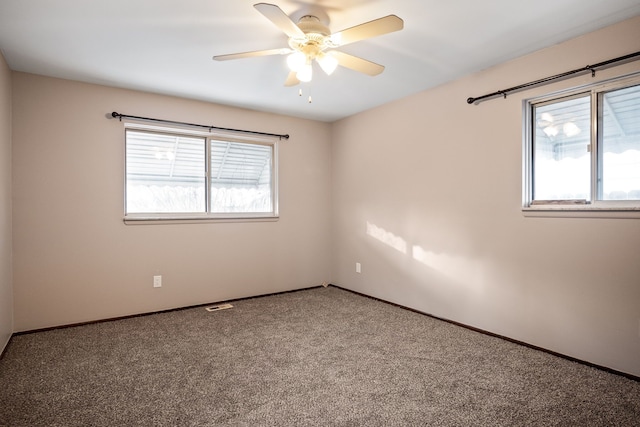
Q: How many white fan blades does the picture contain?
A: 5